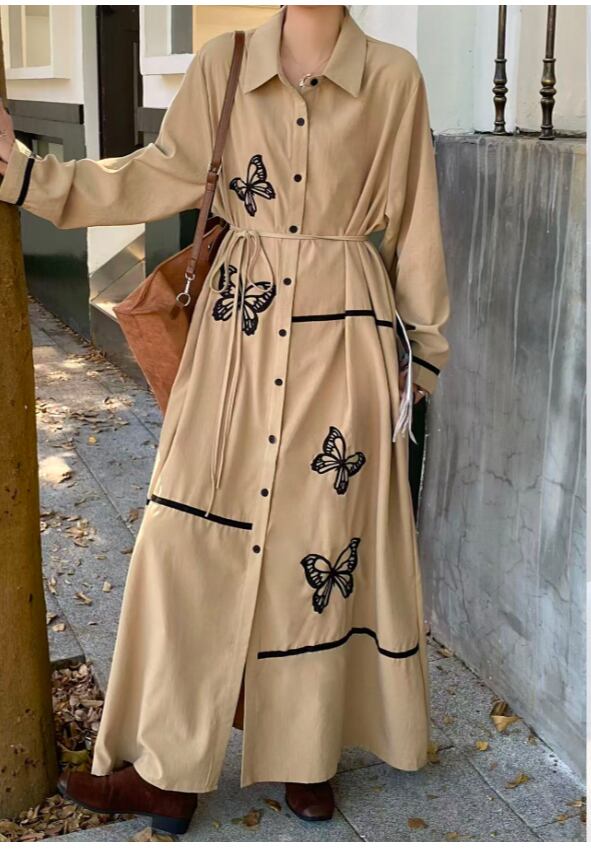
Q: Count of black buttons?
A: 10